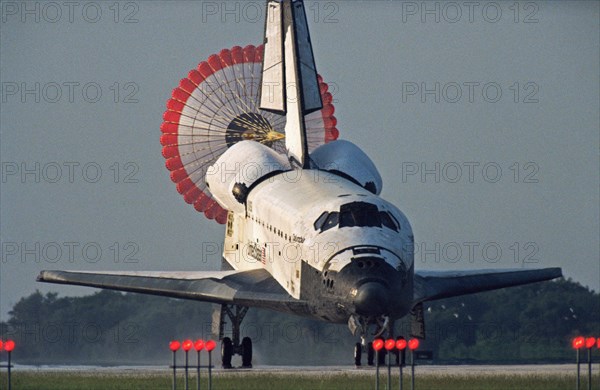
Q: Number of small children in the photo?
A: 0